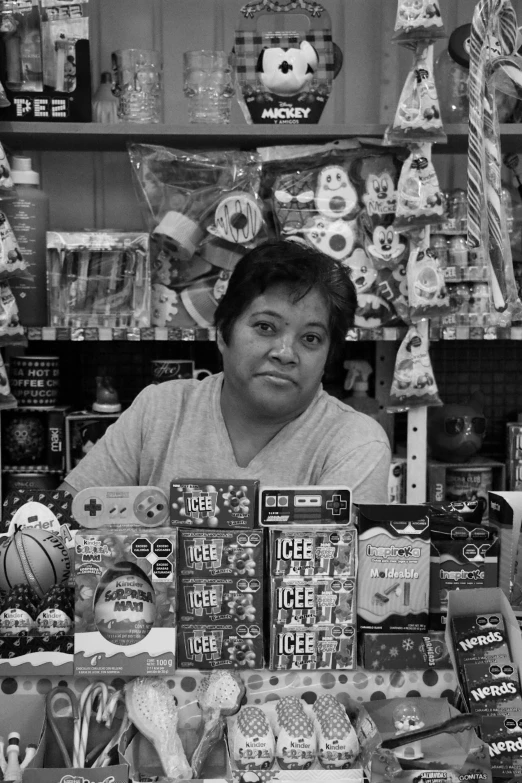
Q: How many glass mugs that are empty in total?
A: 2